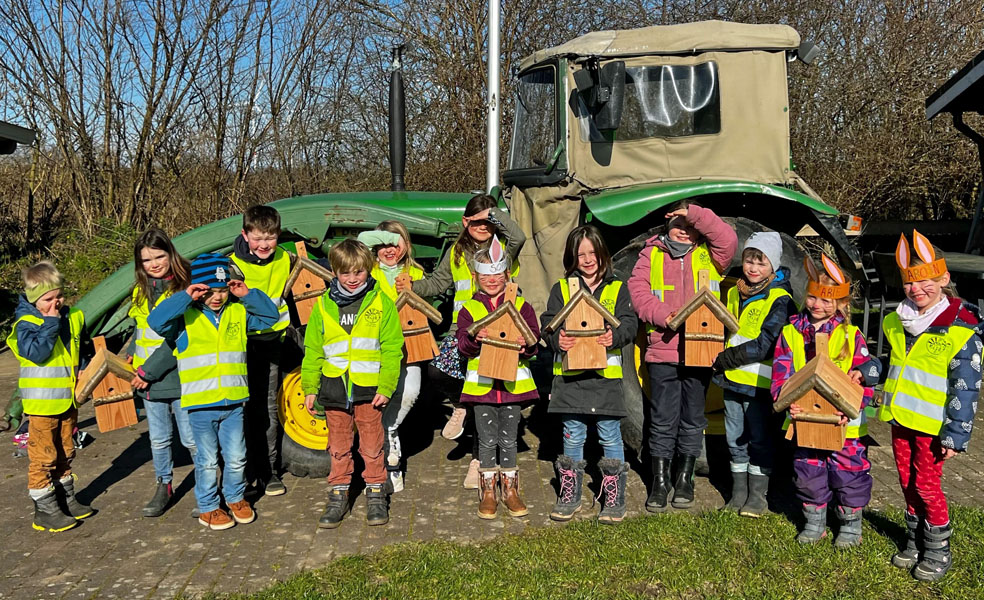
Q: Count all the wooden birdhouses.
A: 7